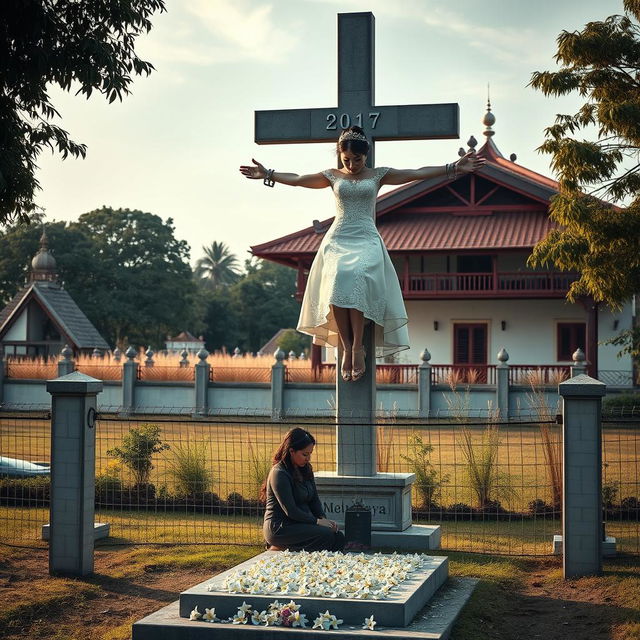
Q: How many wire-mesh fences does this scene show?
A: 1